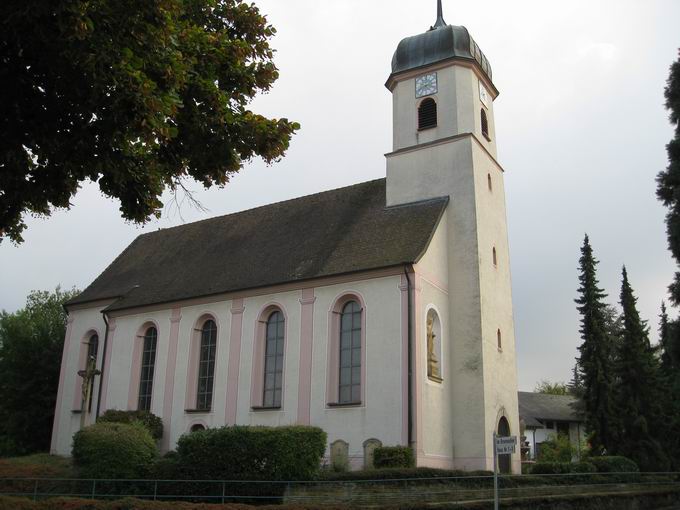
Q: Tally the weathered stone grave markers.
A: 2